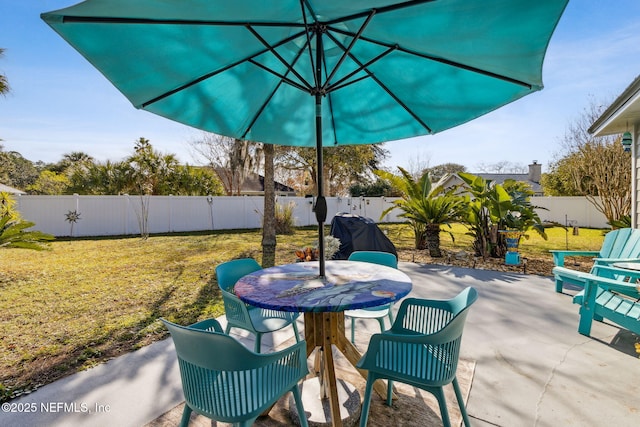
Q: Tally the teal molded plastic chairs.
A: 4